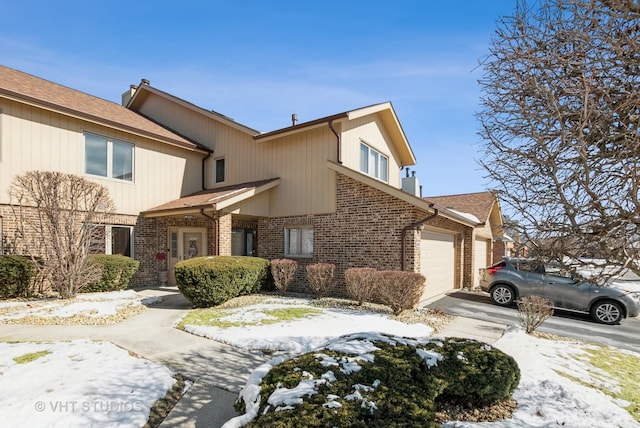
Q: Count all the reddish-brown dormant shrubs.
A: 5